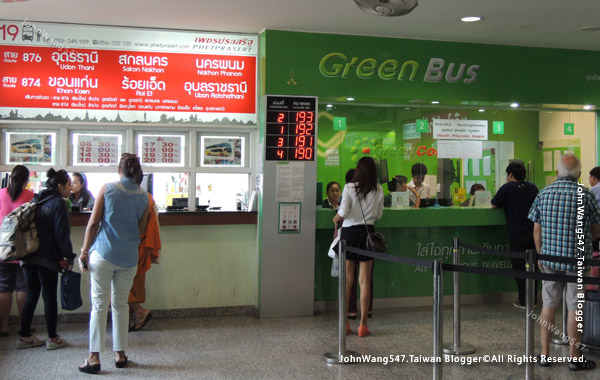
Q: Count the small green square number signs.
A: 4